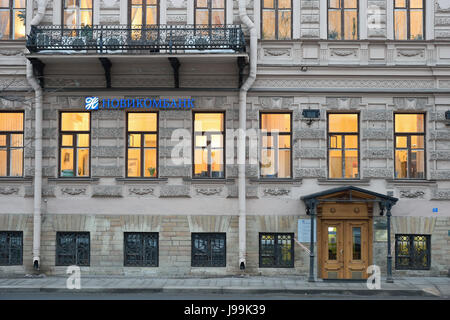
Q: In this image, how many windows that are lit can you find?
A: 14